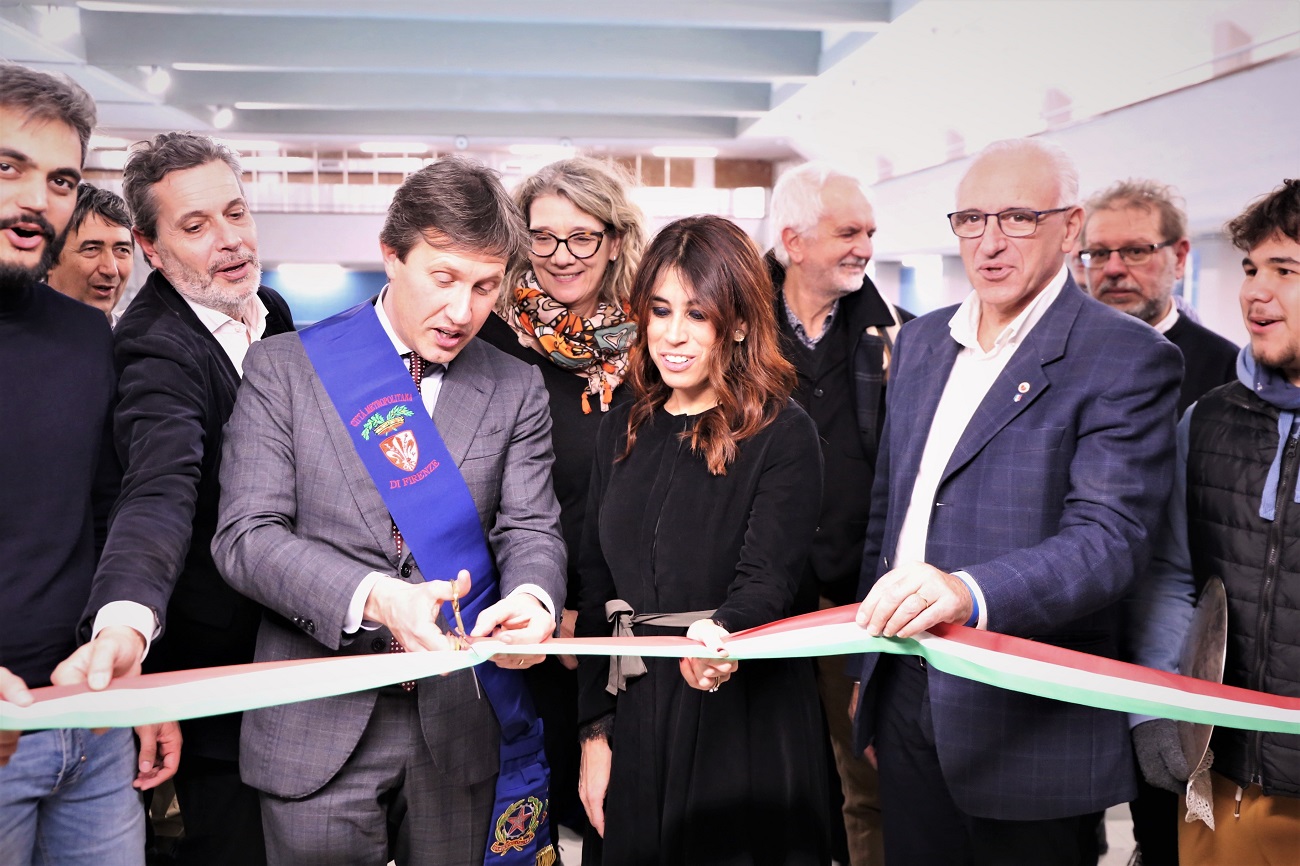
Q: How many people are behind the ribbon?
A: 10